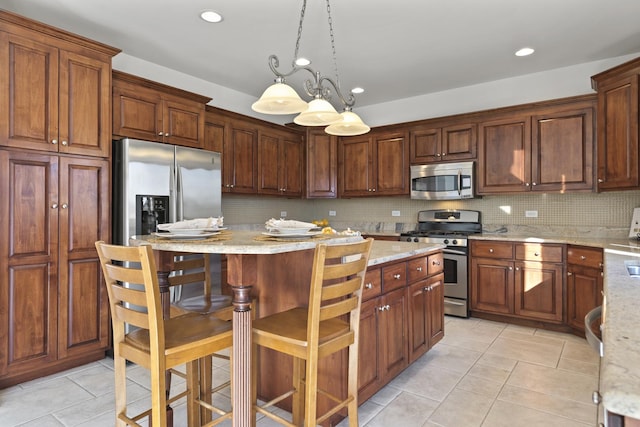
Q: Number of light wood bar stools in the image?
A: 3